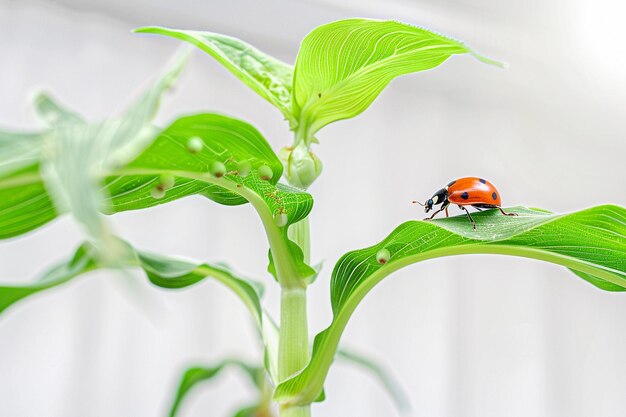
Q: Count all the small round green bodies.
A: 8